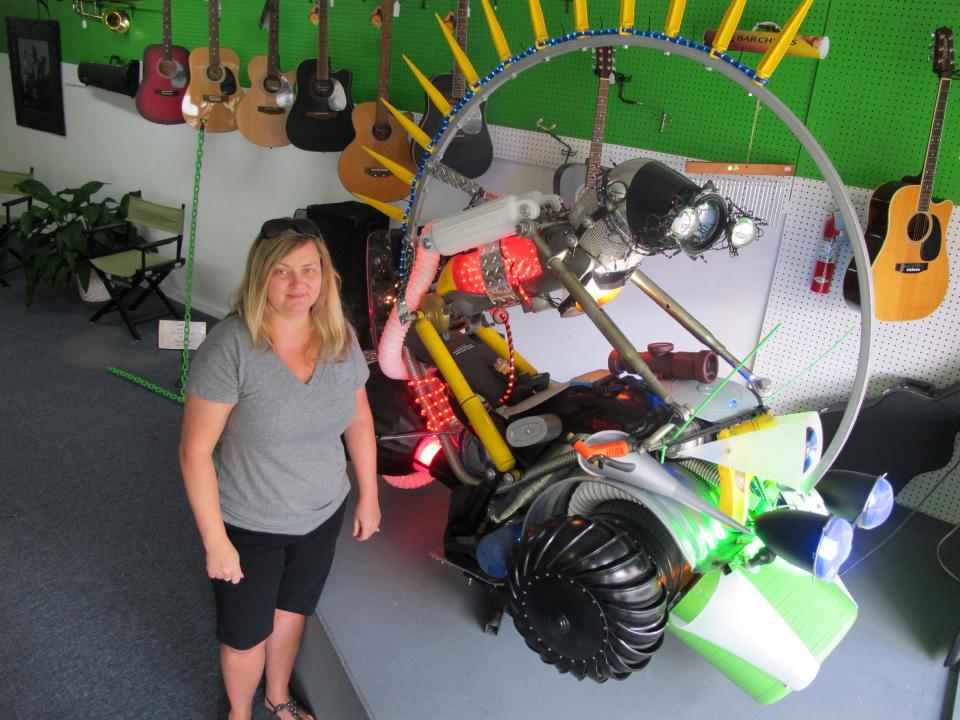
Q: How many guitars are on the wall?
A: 8